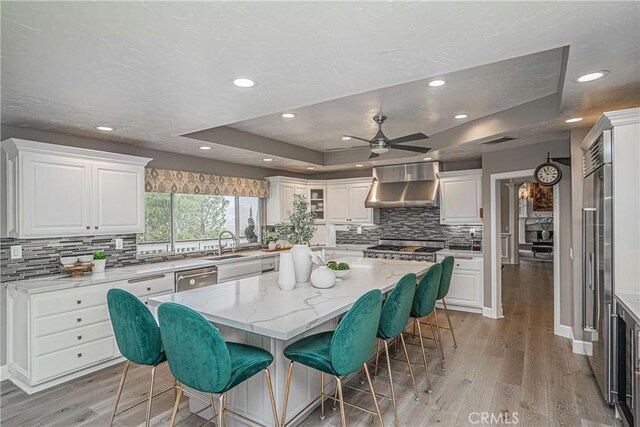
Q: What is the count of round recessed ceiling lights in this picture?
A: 13